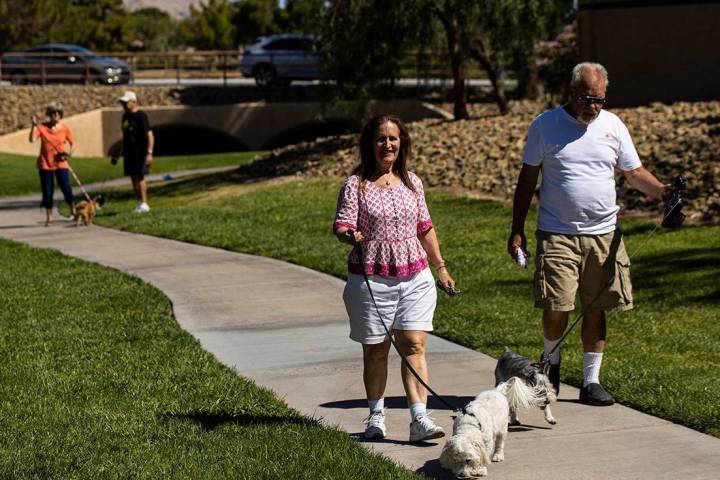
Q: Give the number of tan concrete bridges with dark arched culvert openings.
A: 1